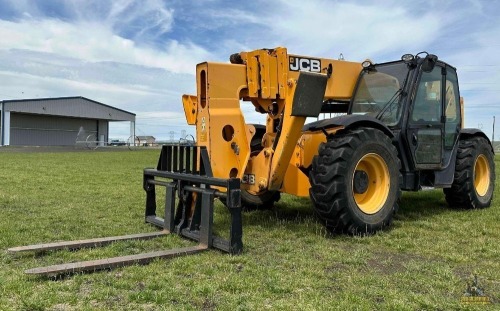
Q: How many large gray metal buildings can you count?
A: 1